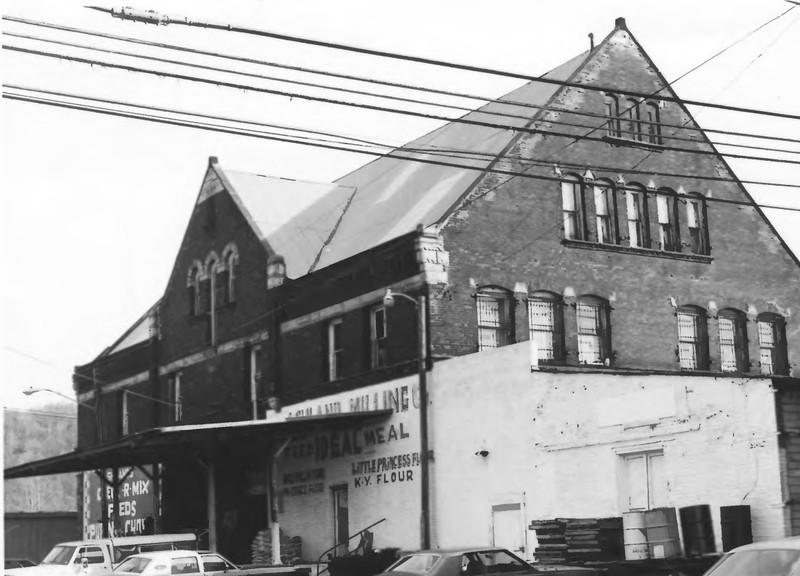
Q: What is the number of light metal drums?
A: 2